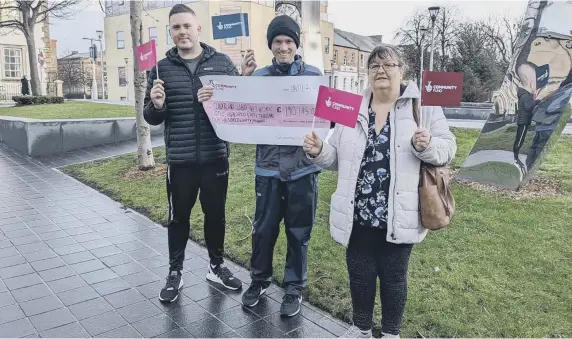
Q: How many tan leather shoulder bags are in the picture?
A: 1